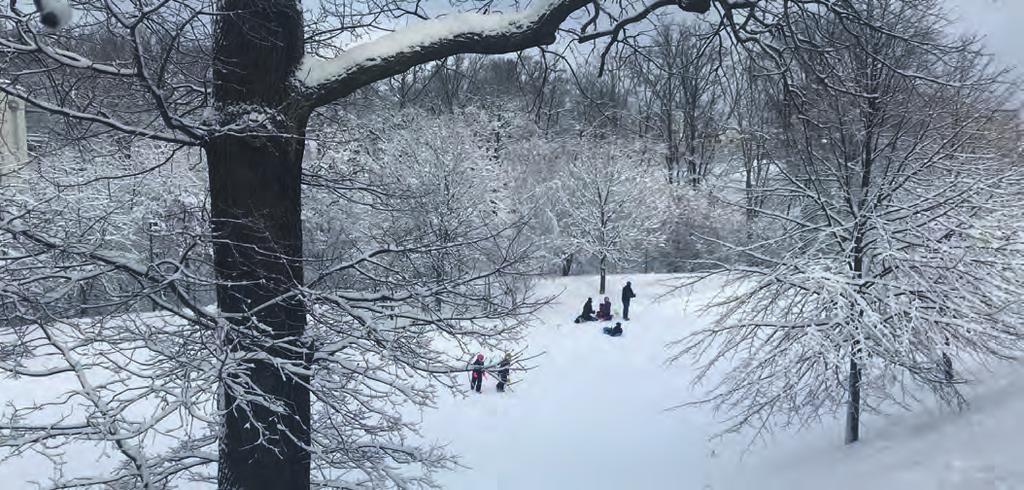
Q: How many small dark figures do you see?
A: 6